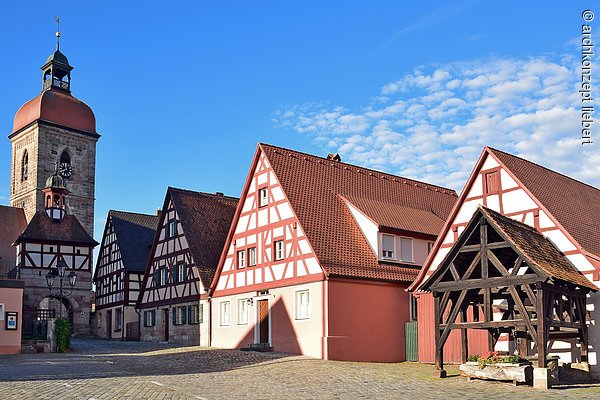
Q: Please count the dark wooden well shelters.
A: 1